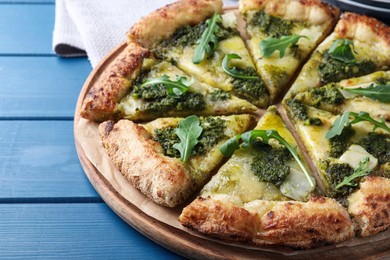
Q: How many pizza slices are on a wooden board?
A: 8